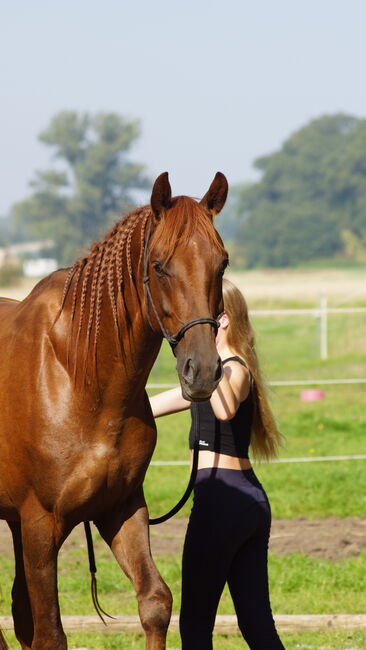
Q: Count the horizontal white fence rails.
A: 3